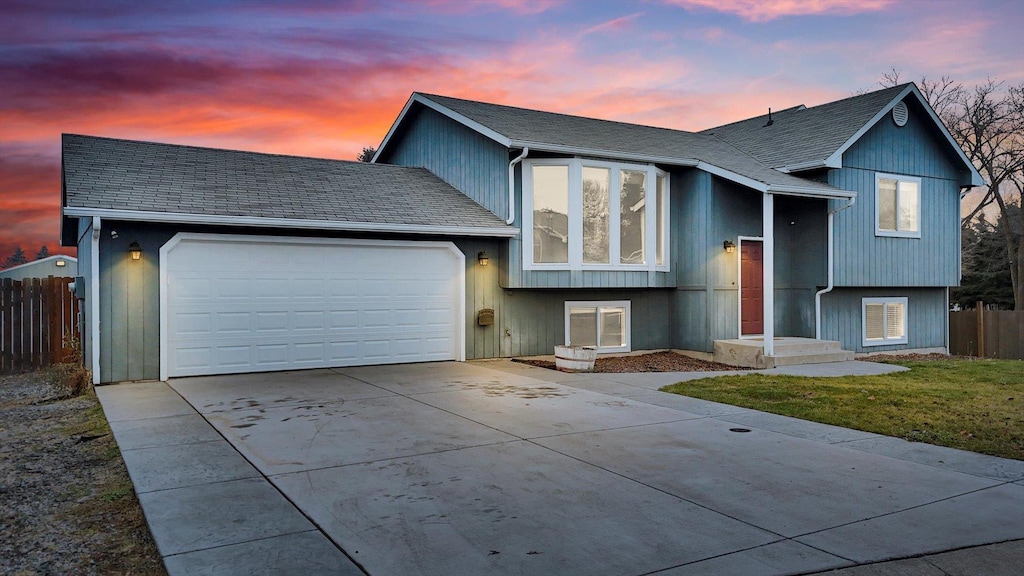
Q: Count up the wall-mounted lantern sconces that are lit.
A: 3